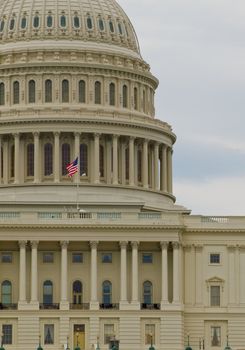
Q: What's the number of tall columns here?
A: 8